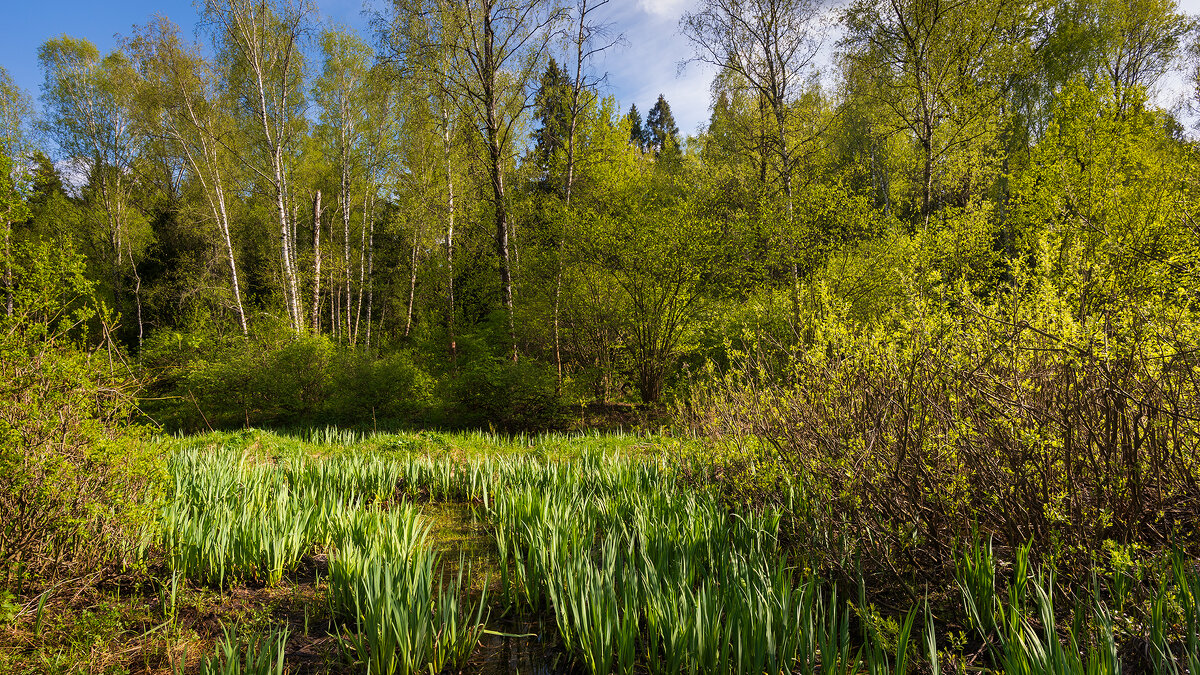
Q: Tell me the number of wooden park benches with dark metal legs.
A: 0